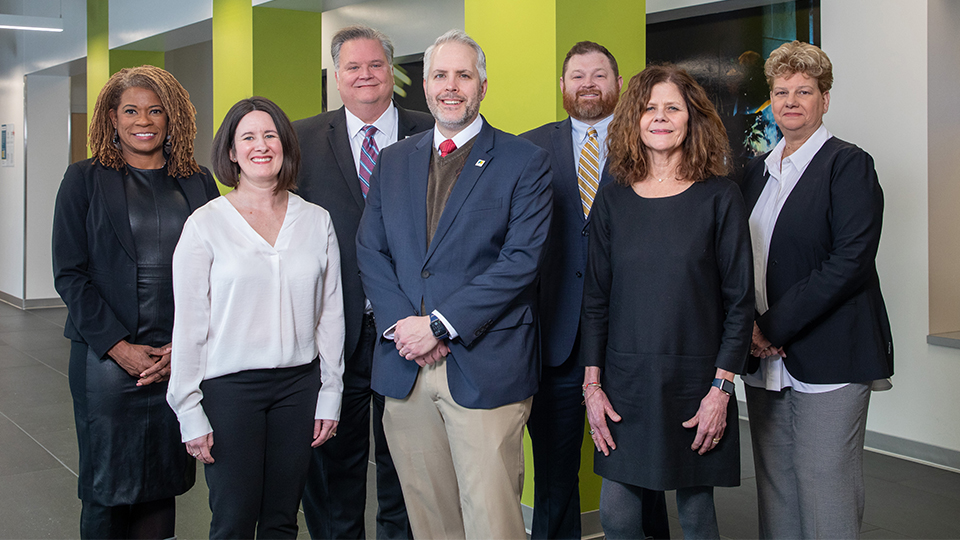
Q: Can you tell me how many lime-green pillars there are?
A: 3